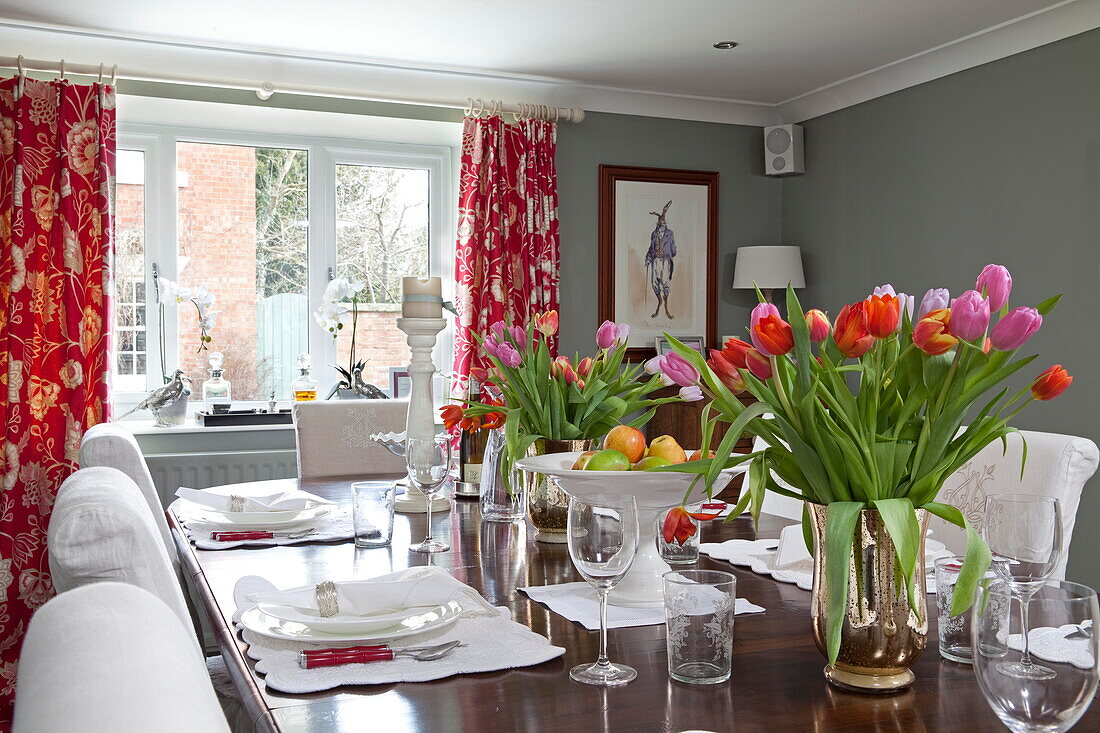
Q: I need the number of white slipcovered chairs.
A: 6